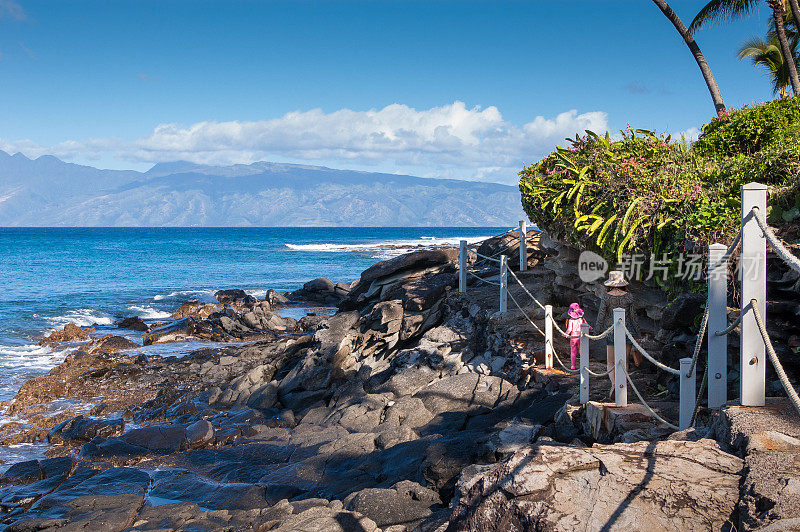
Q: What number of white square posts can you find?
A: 9